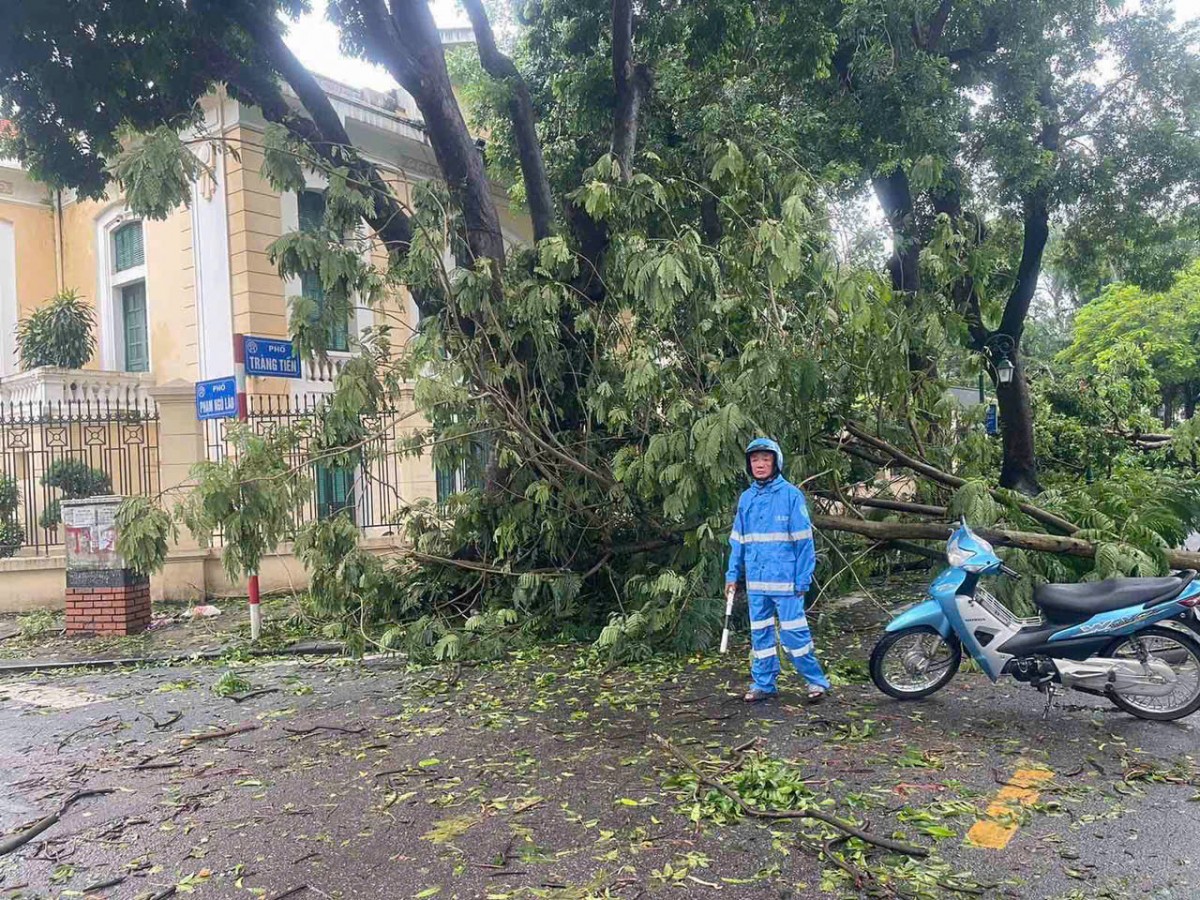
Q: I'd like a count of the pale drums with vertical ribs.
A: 0